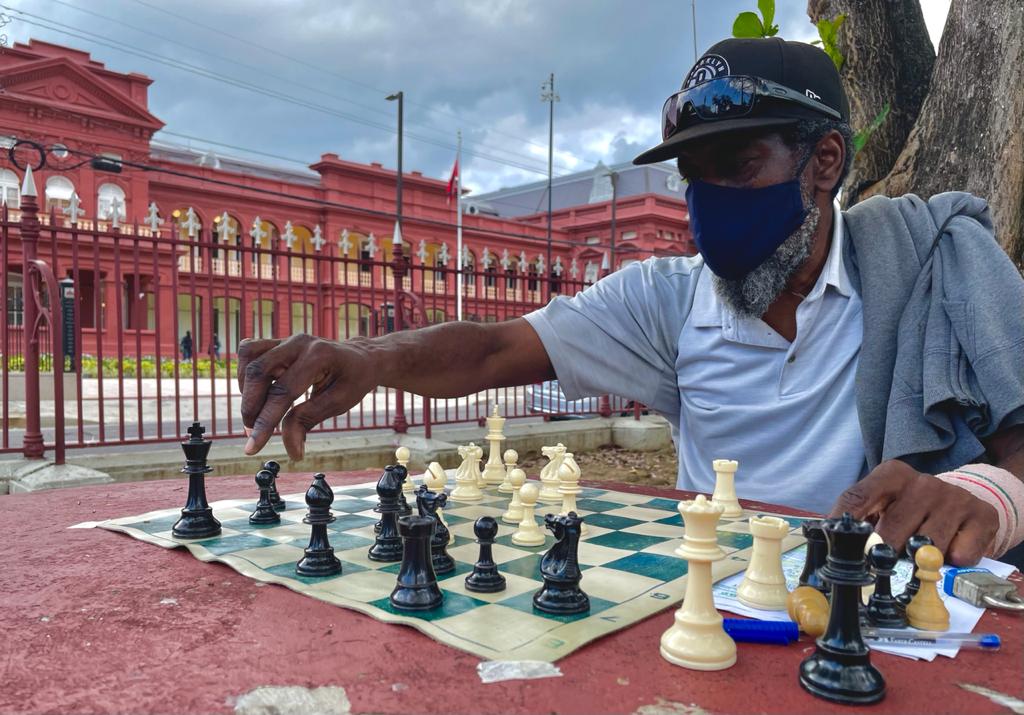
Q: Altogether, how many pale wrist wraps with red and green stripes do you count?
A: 1